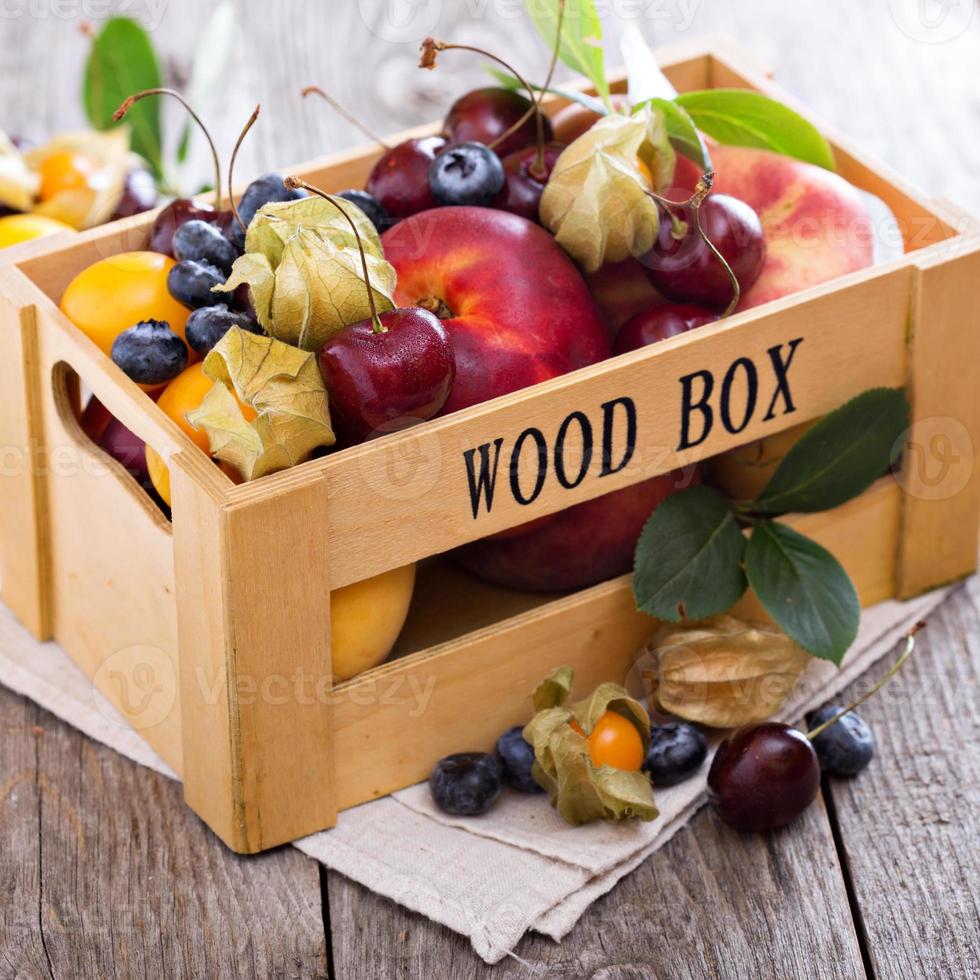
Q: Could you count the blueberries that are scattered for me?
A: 4